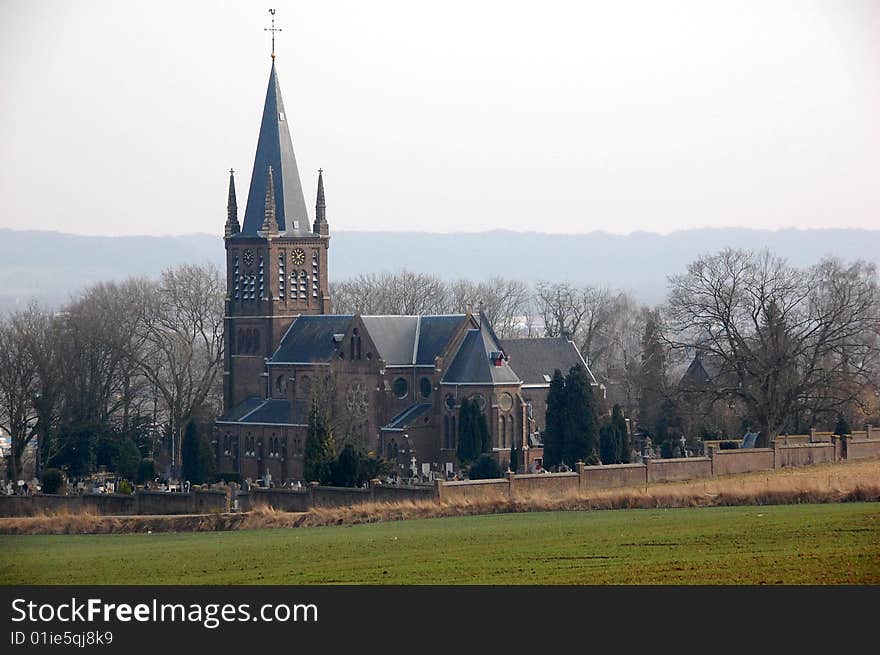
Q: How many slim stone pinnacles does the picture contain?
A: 3